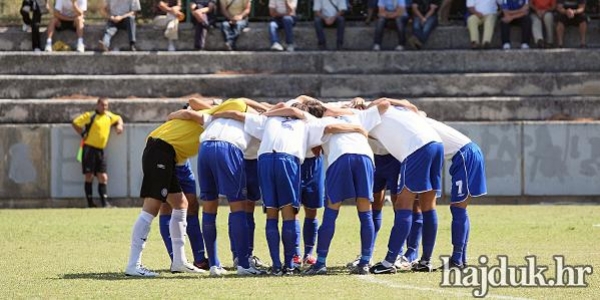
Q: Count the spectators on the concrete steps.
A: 14